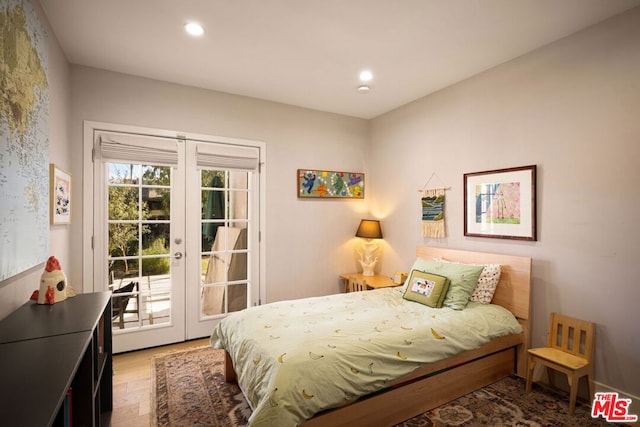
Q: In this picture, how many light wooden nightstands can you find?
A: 1